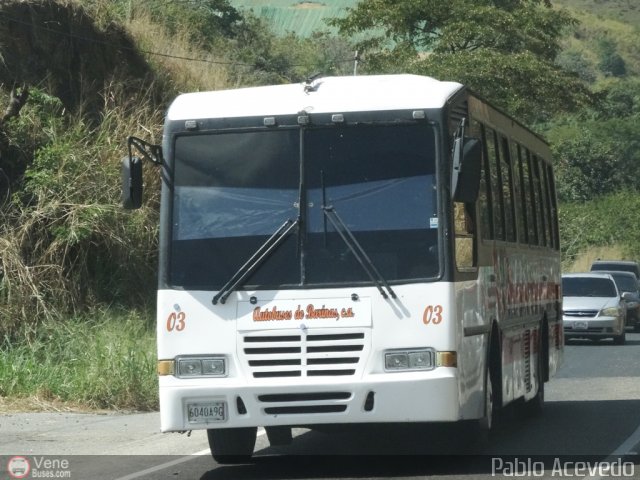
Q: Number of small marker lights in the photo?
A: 5